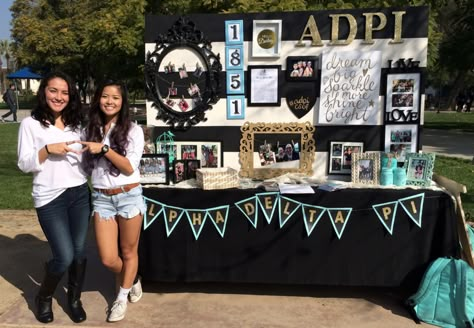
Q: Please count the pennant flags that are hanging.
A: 11